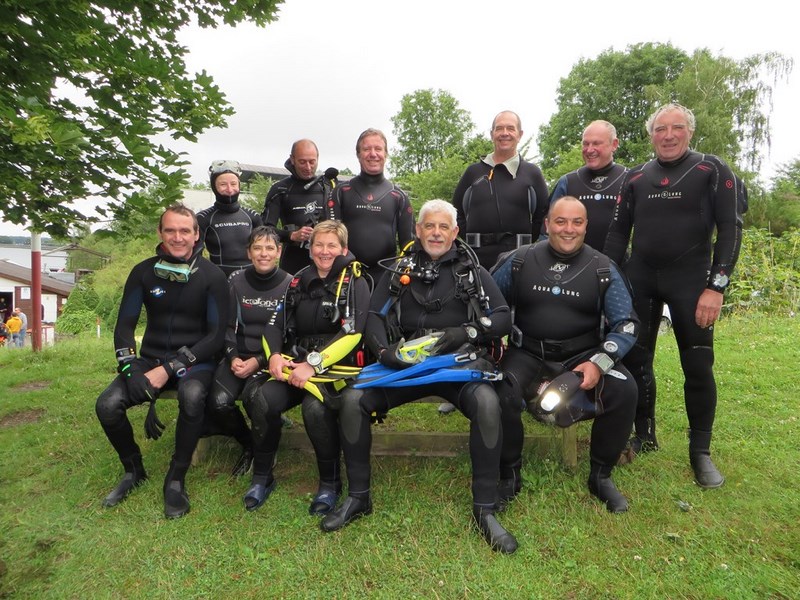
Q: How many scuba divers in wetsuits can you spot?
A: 11